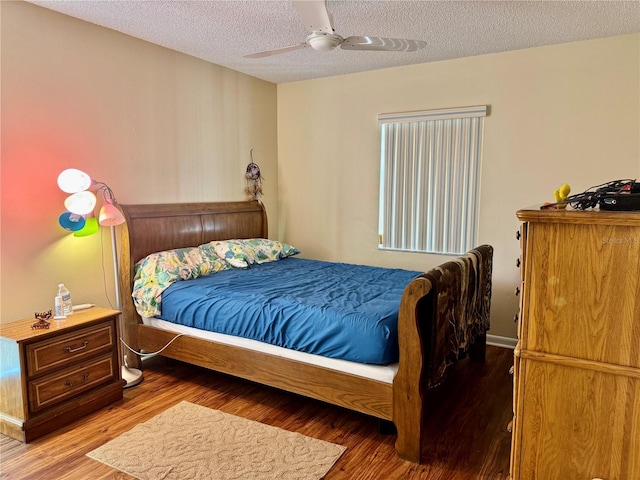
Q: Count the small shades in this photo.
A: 5